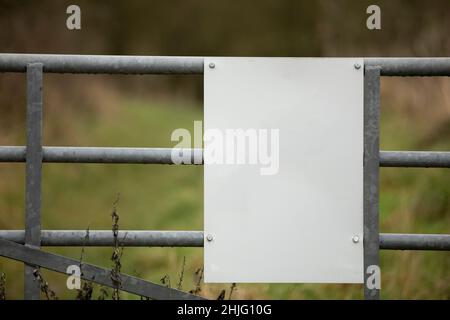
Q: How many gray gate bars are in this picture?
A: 6